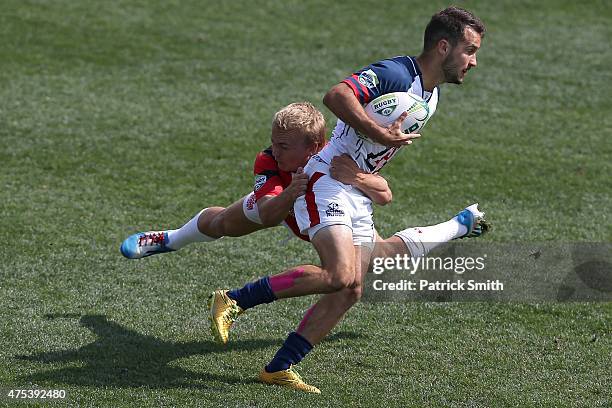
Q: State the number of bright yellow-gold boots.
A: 2